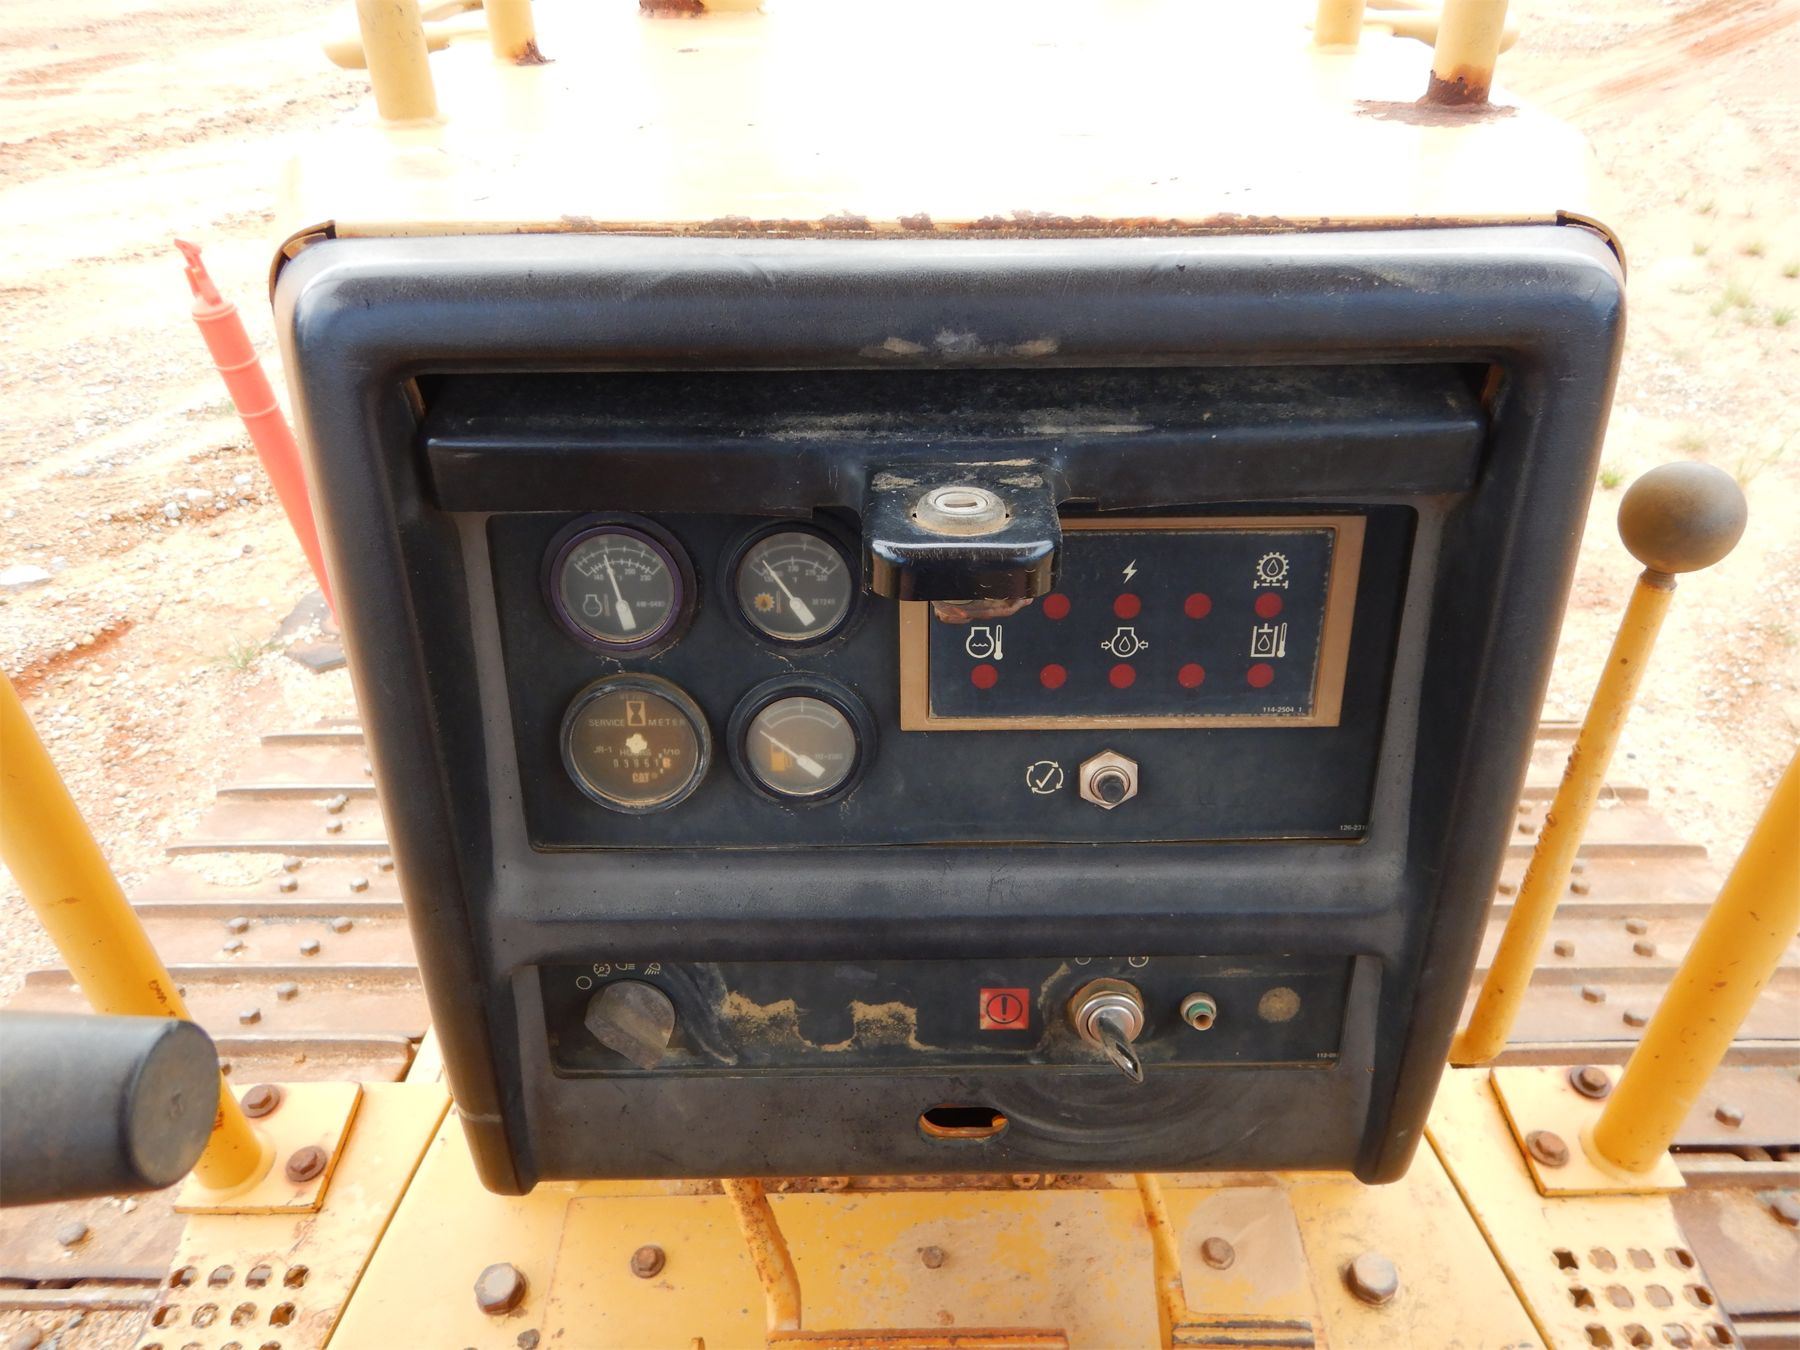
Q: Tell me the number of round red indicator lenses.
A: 9